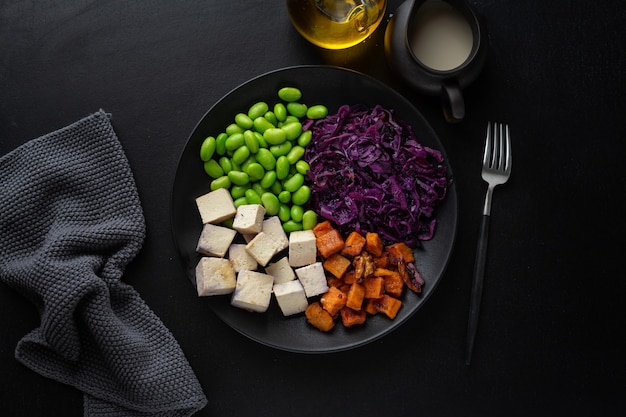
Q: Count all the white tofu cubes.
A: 12